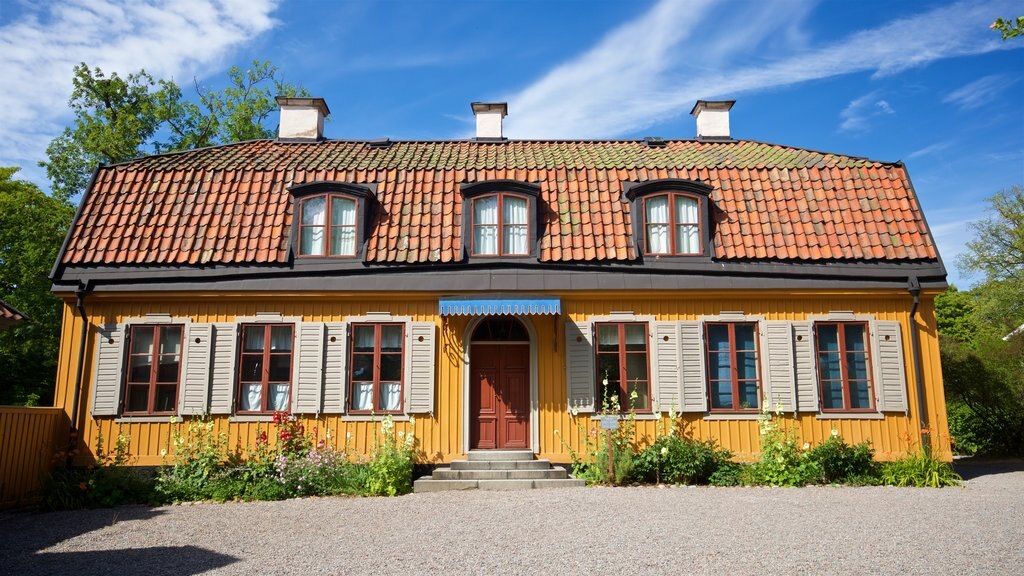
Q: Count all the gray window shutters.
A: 12